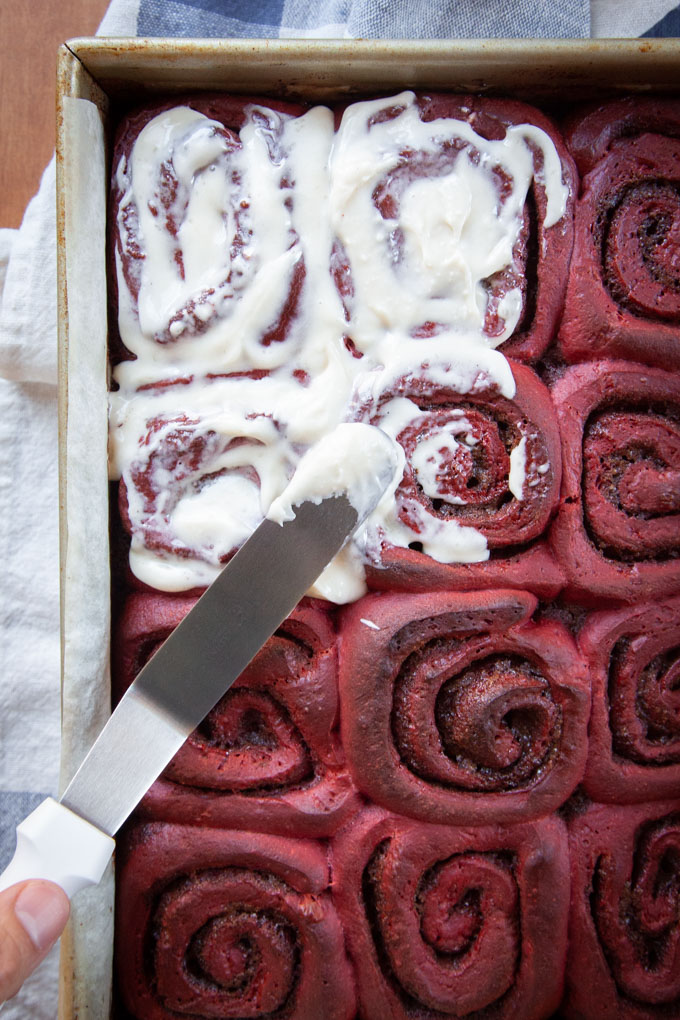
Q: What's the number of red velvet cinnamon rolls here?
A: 12